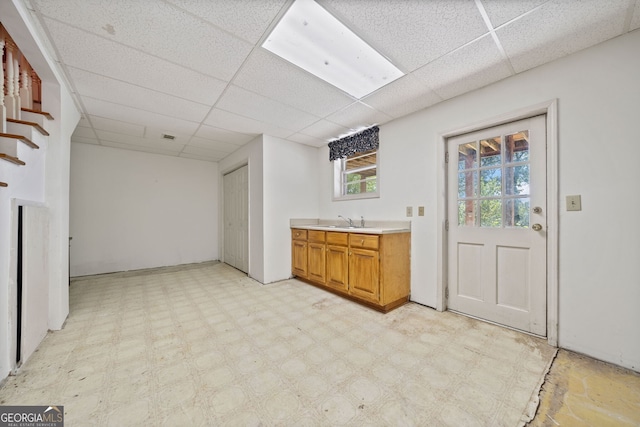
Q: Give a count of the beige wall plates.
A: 3